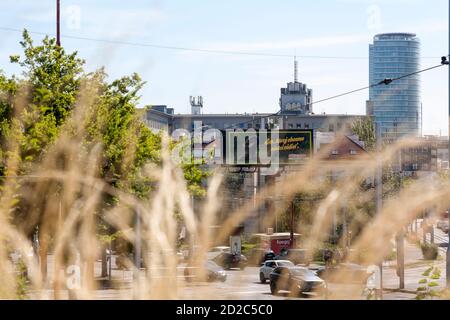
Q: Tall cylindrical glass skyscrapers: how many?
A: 1